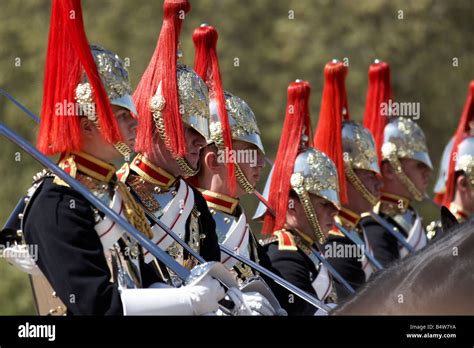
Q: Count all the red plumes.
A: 7